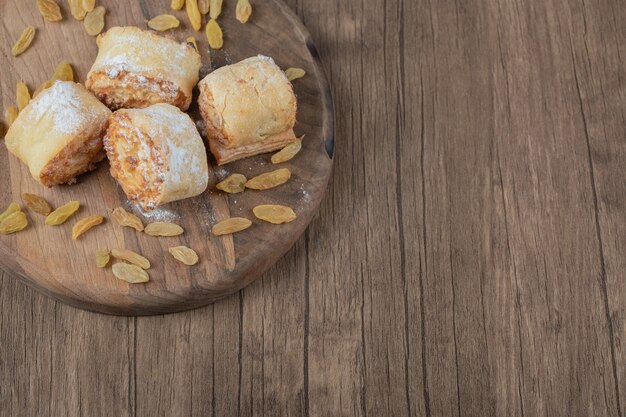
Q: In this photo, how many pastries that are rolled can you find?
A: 4